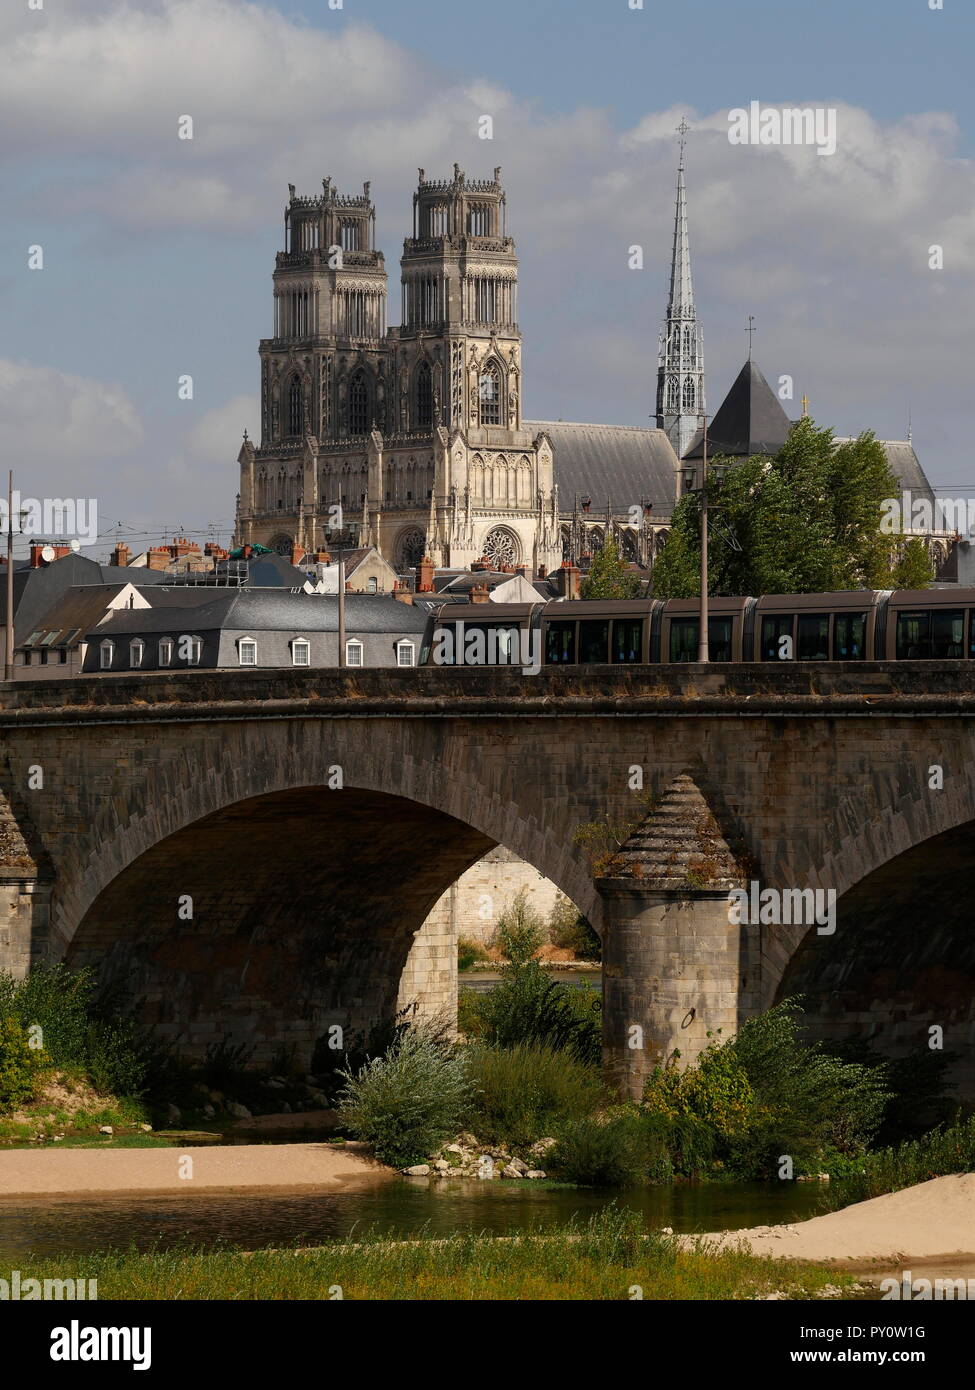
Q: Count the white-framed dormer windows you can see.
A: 8